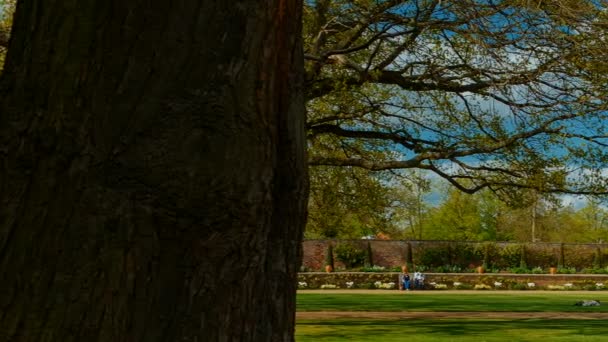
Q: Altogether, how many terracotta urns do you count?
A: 4